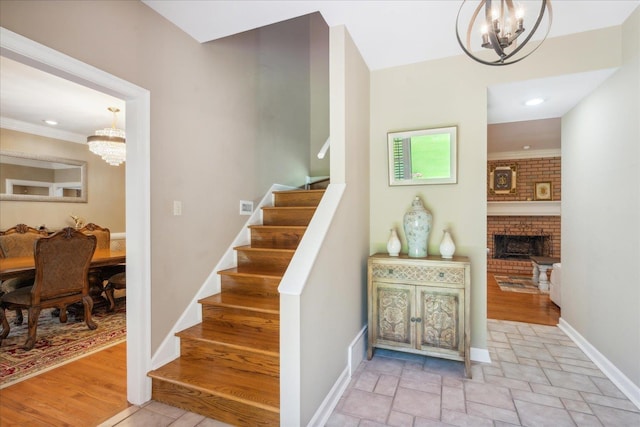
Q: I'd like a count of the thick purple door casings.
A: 0